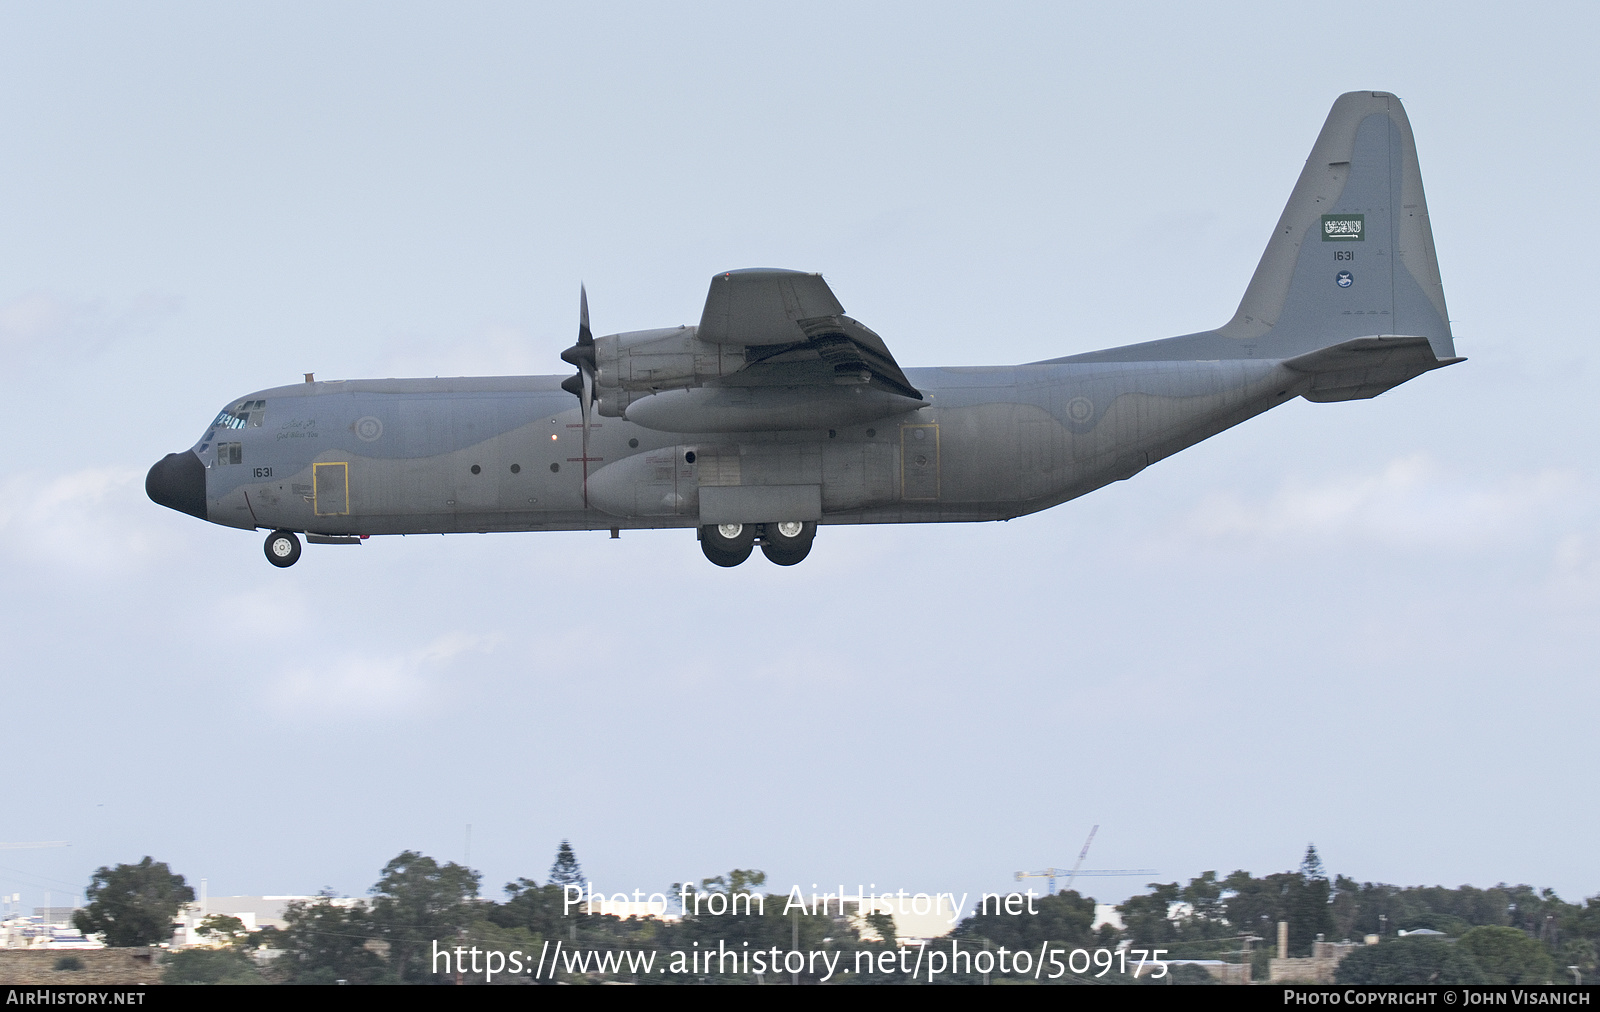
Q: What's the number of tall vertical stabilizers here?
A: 1